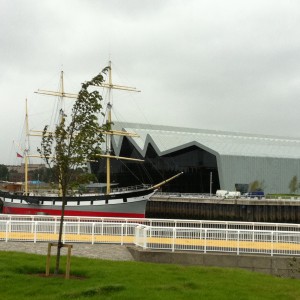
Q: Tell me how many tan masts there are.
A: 3